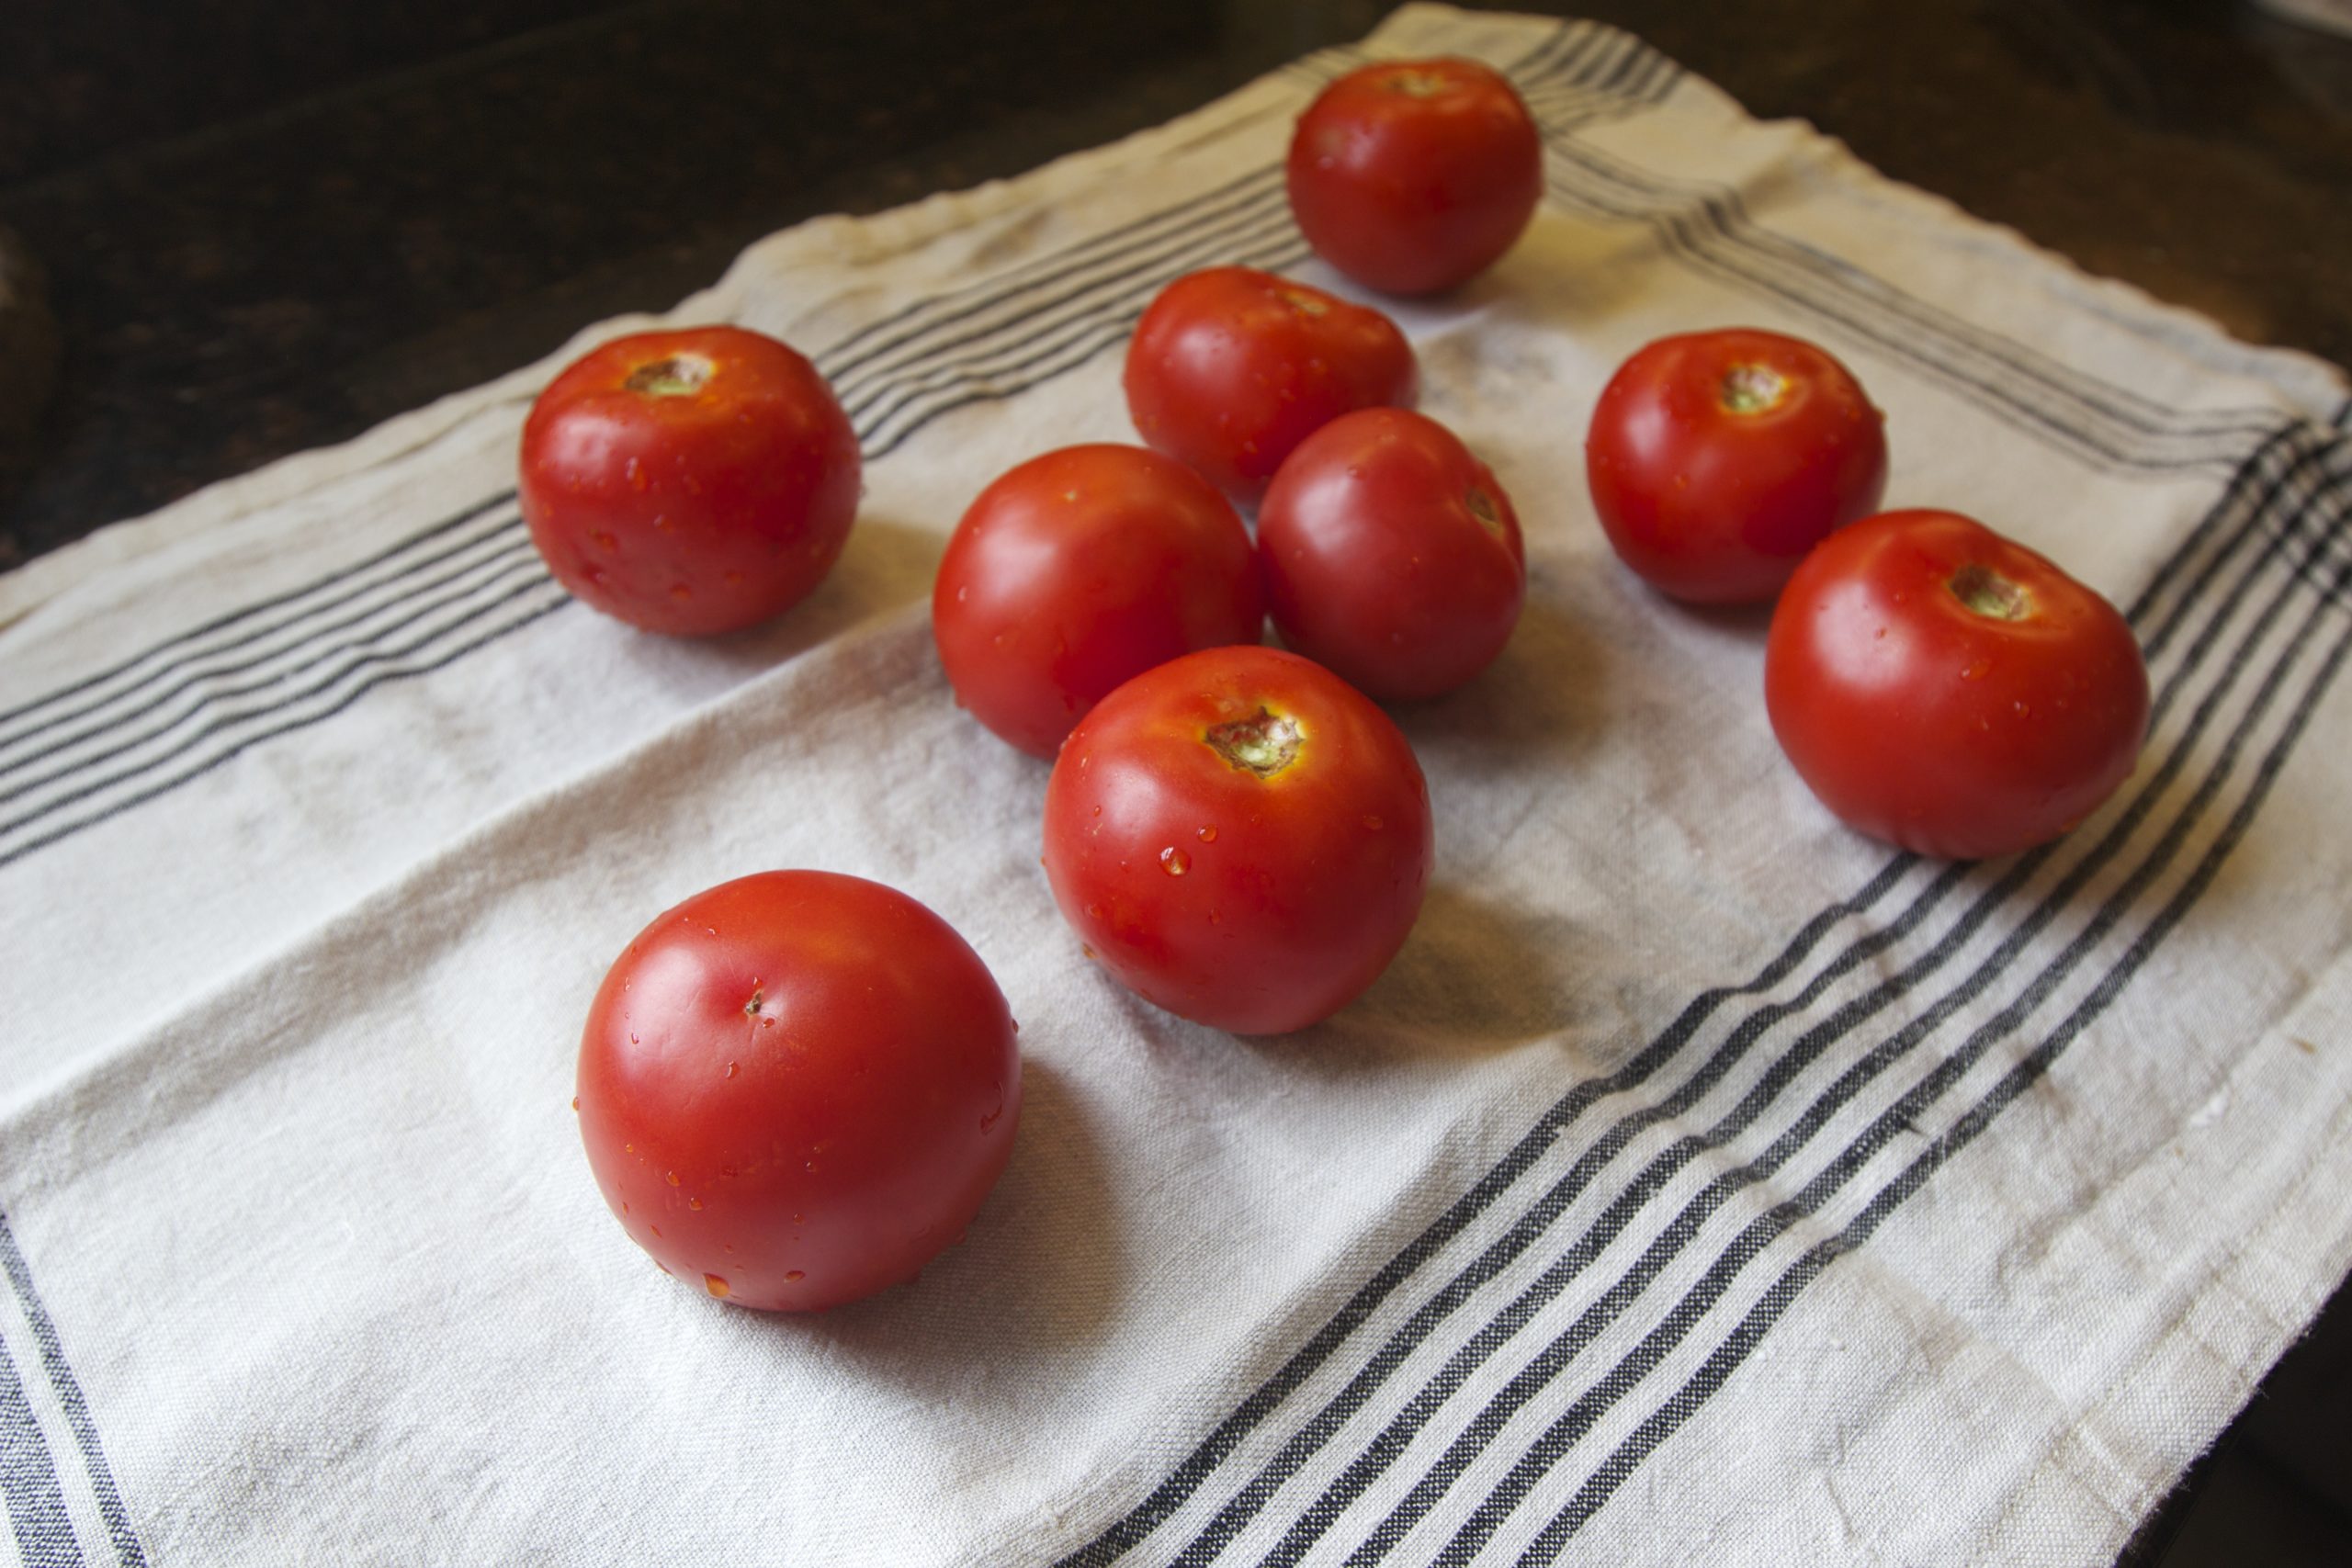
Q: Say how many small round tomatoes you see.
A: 9